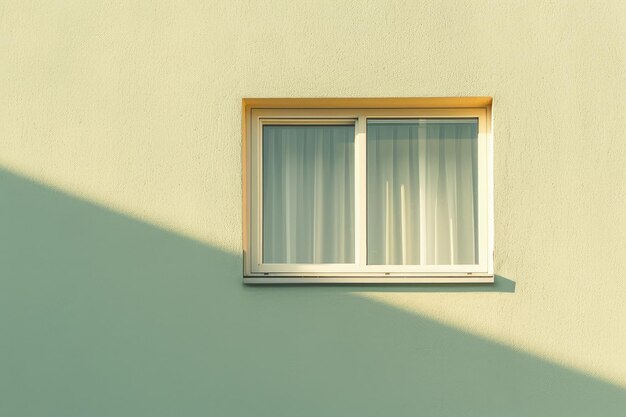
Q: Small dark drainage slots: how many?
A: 3